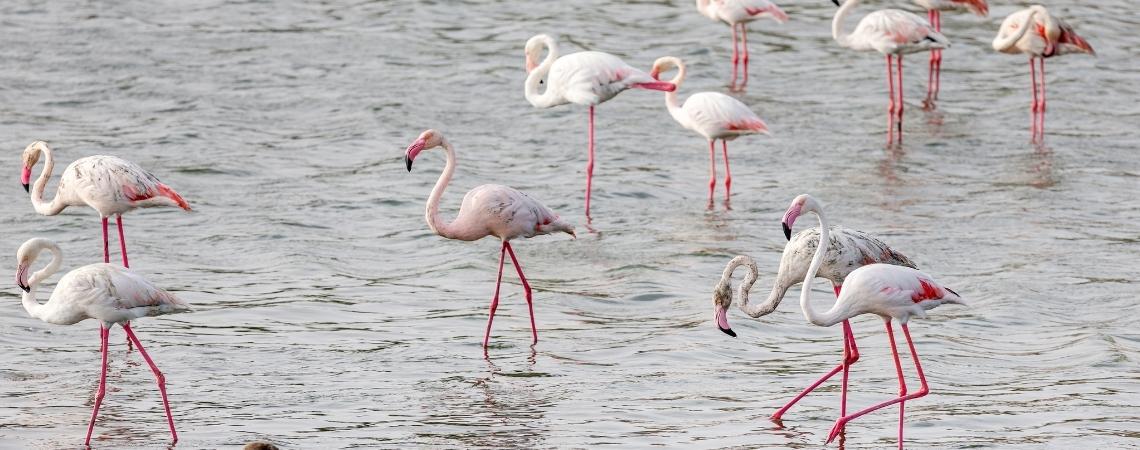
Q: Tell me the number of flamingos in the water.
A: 11